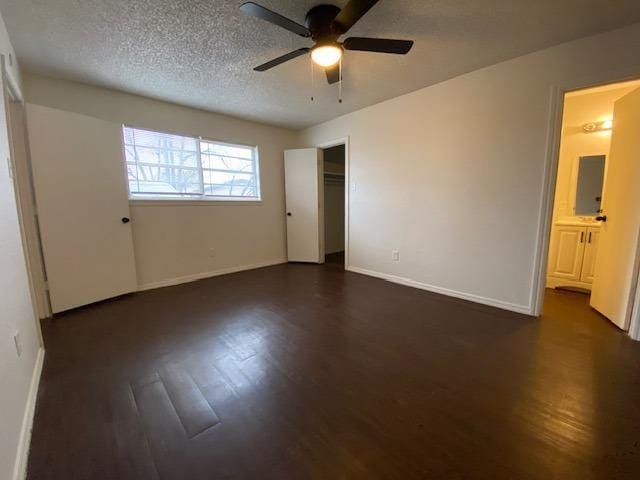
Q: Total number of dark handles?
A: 5